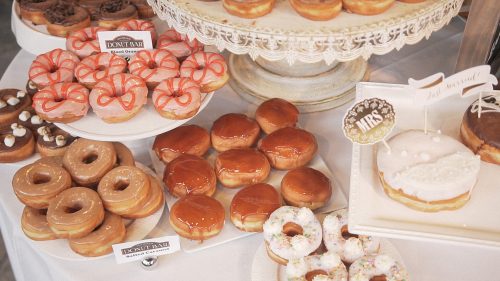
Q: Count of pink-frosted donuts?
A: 10